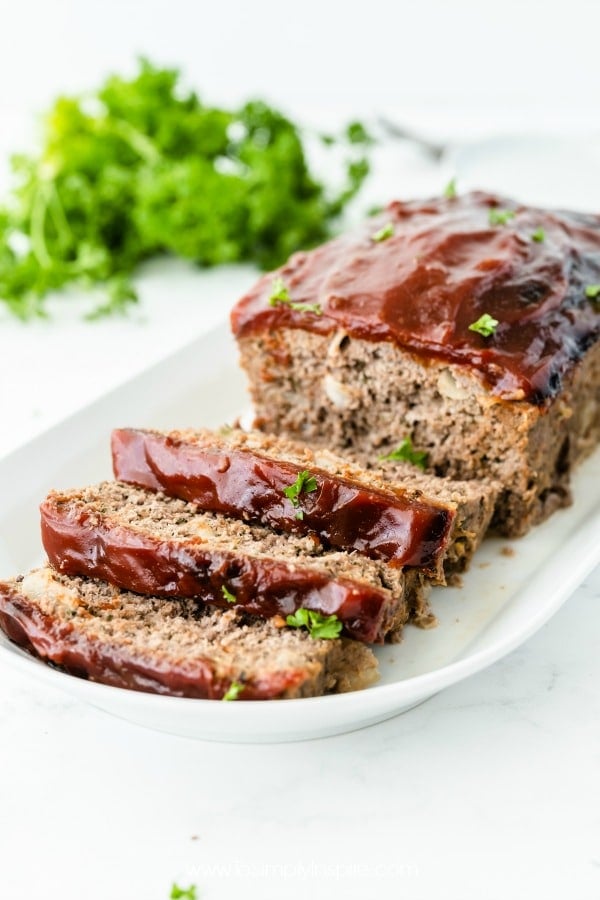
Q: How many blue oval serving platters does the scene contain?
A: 0